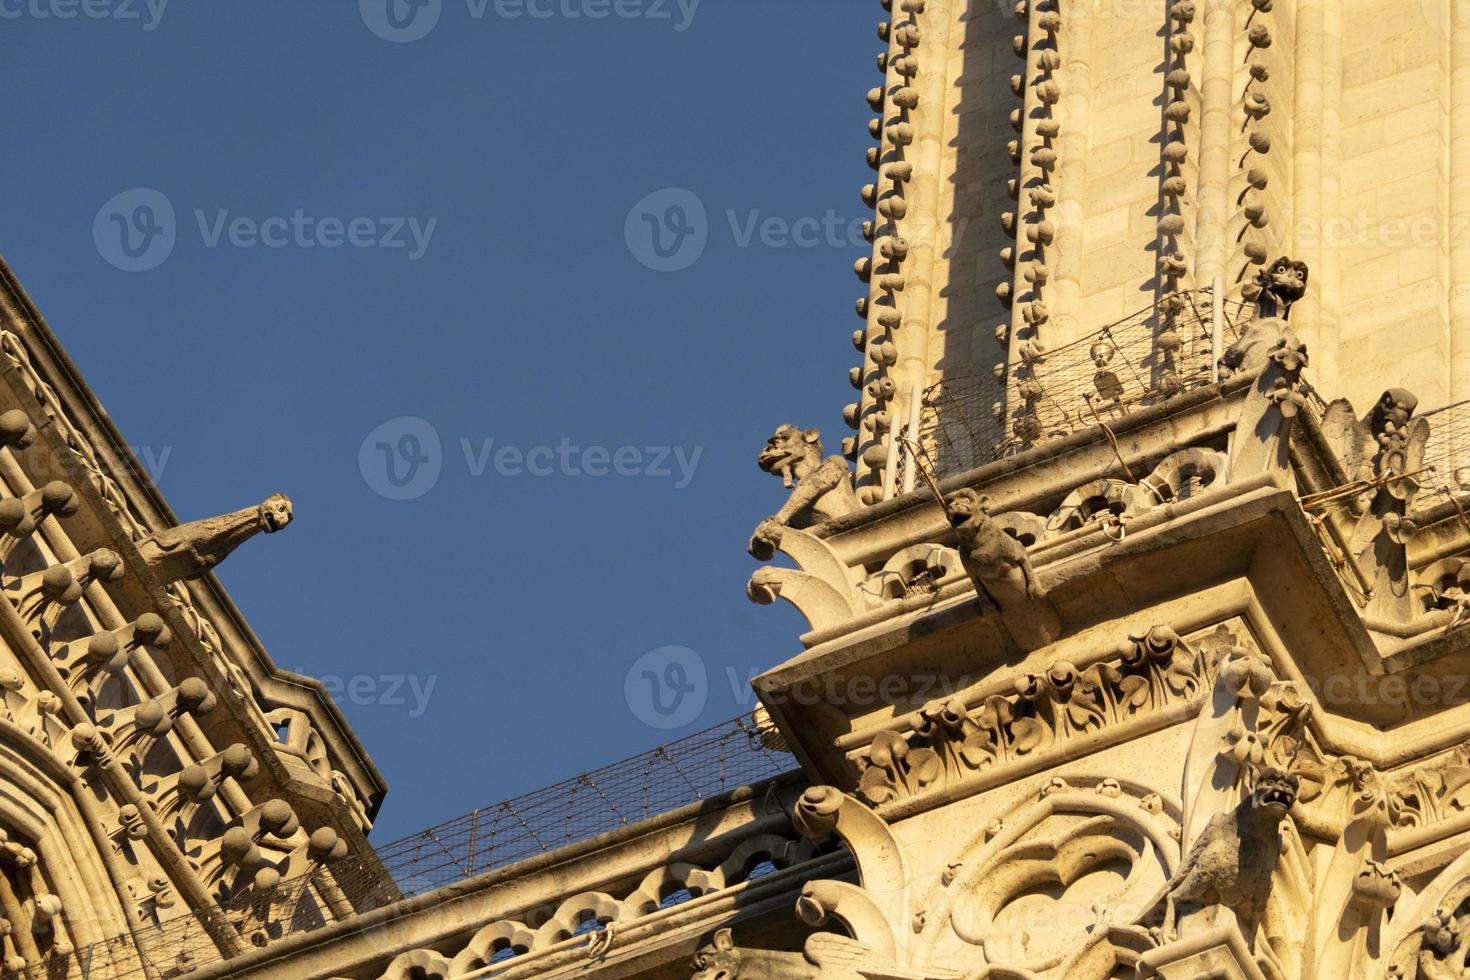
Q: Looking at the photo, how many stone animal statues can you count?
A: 7